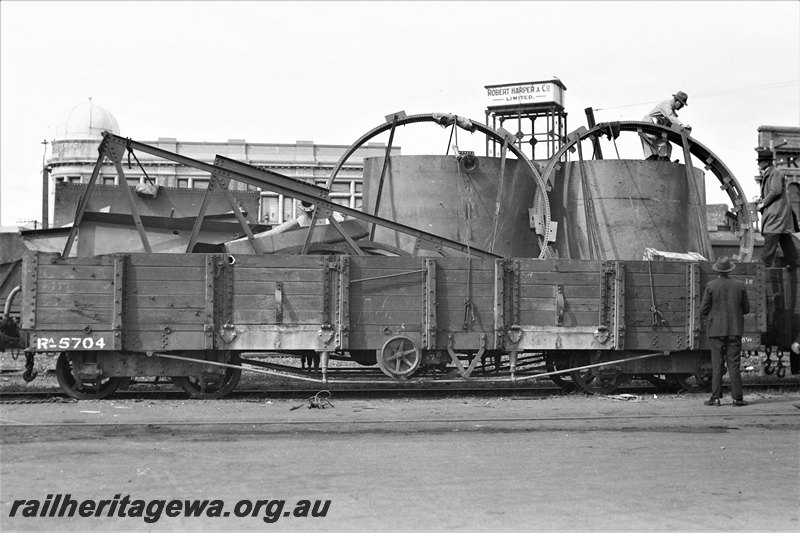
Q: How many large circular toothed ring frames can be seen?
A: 2